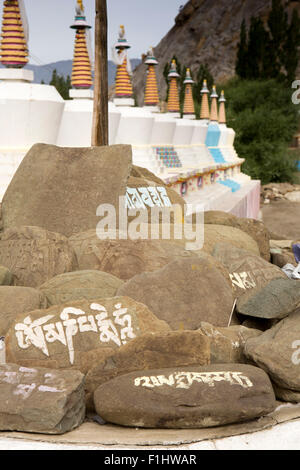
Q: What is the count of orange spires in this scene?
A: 9